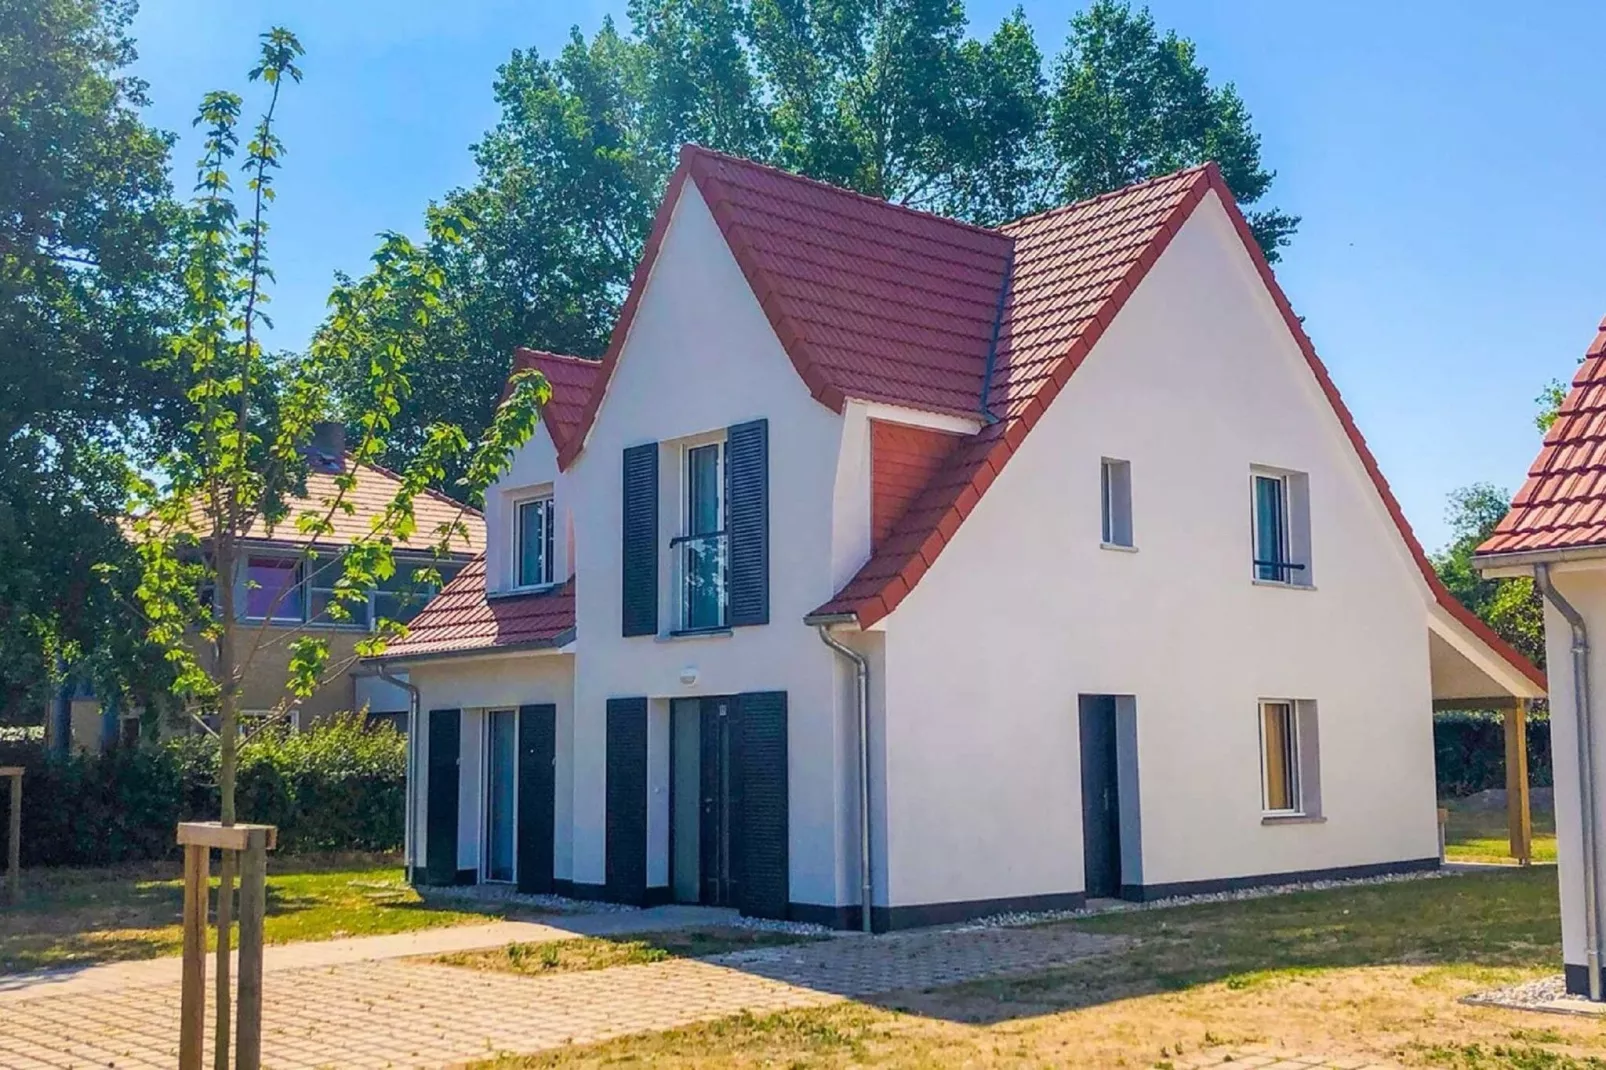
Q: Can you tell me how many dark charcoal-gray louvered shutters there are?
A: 6